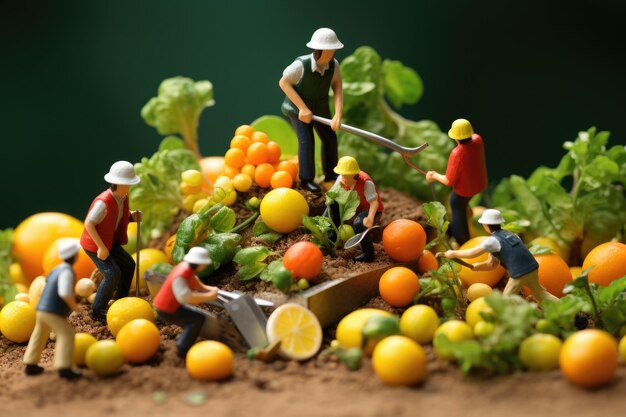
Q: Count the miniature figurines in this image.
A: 7